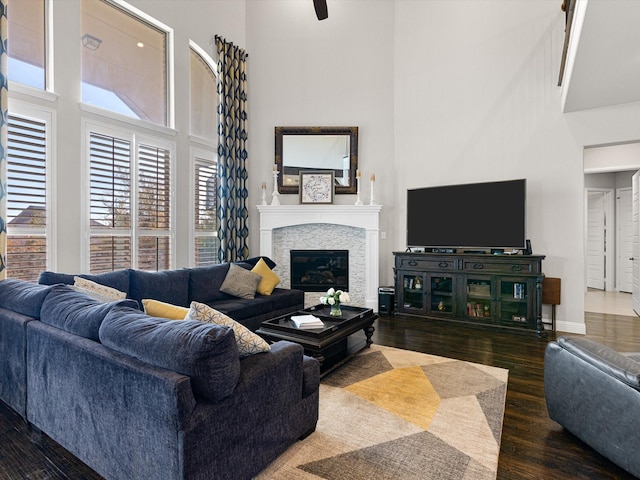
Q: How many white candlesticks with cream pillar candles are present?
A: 4